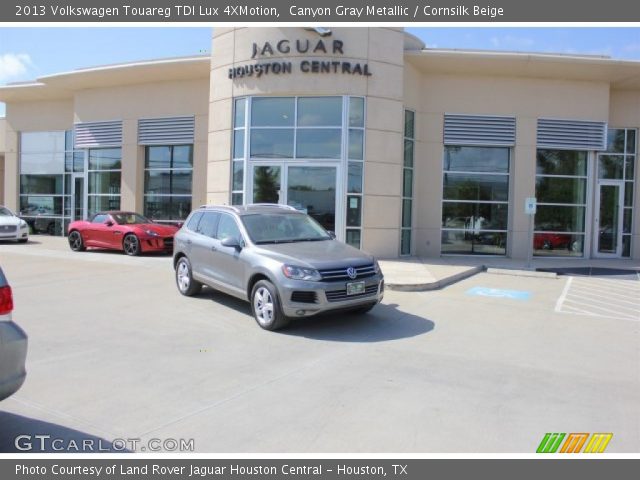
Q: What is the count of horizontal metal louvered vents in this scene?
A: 4